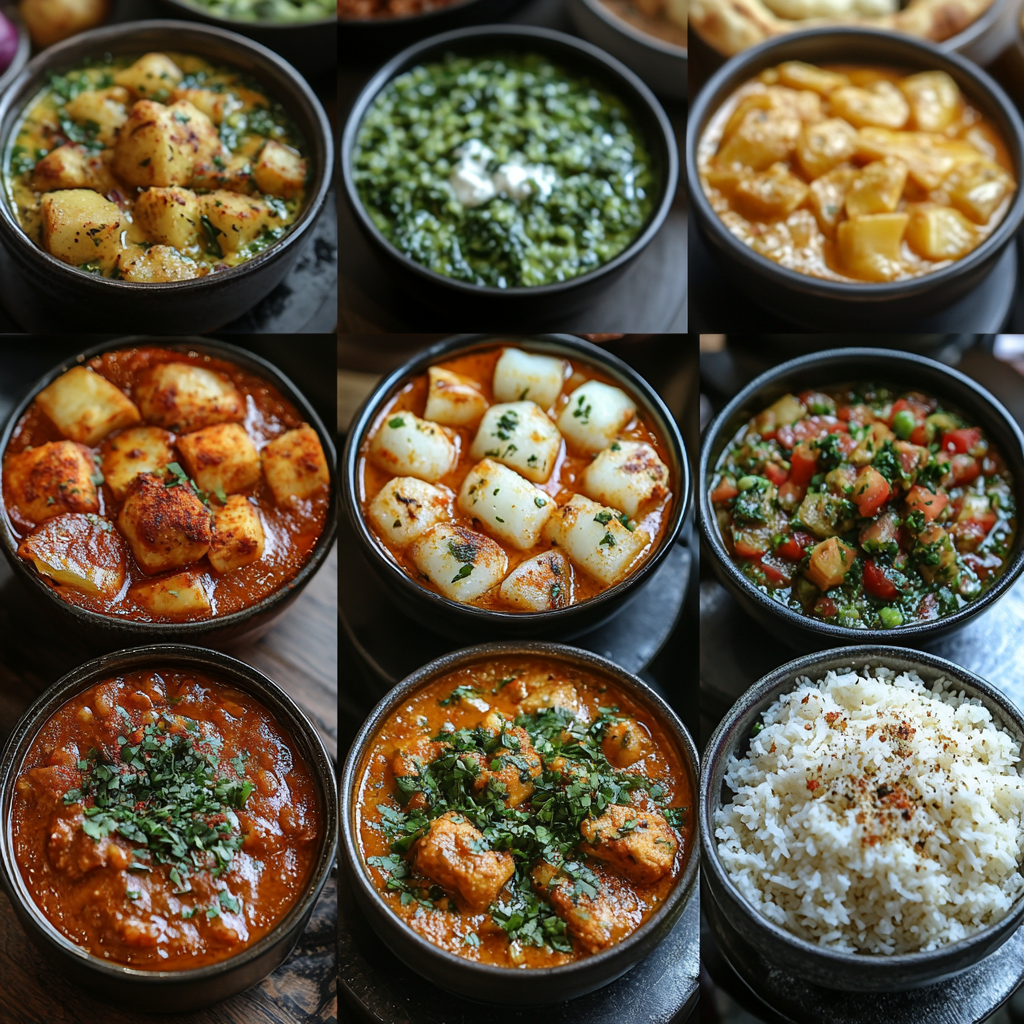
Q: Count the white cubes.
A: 11